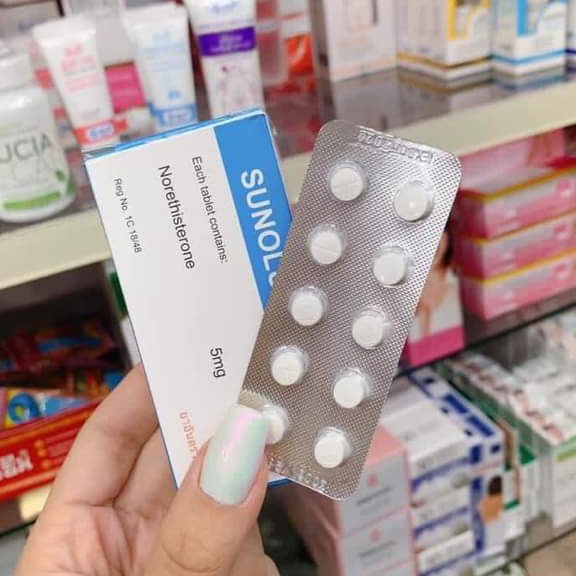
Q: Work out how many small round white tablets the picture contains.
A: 10